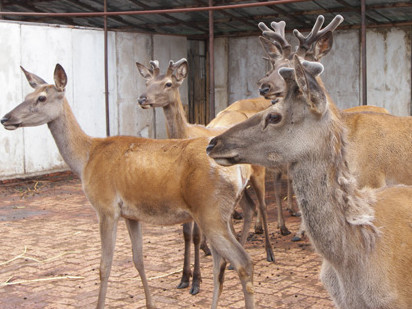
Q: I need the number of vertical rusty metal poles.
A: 3